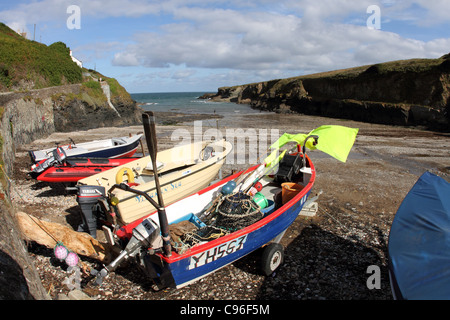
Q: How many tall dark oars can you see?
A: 2